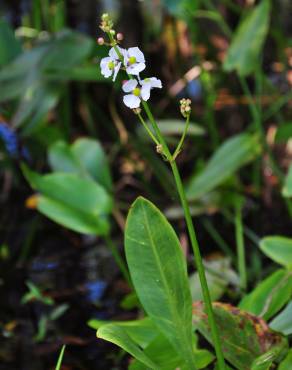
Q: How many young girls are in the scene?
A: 0